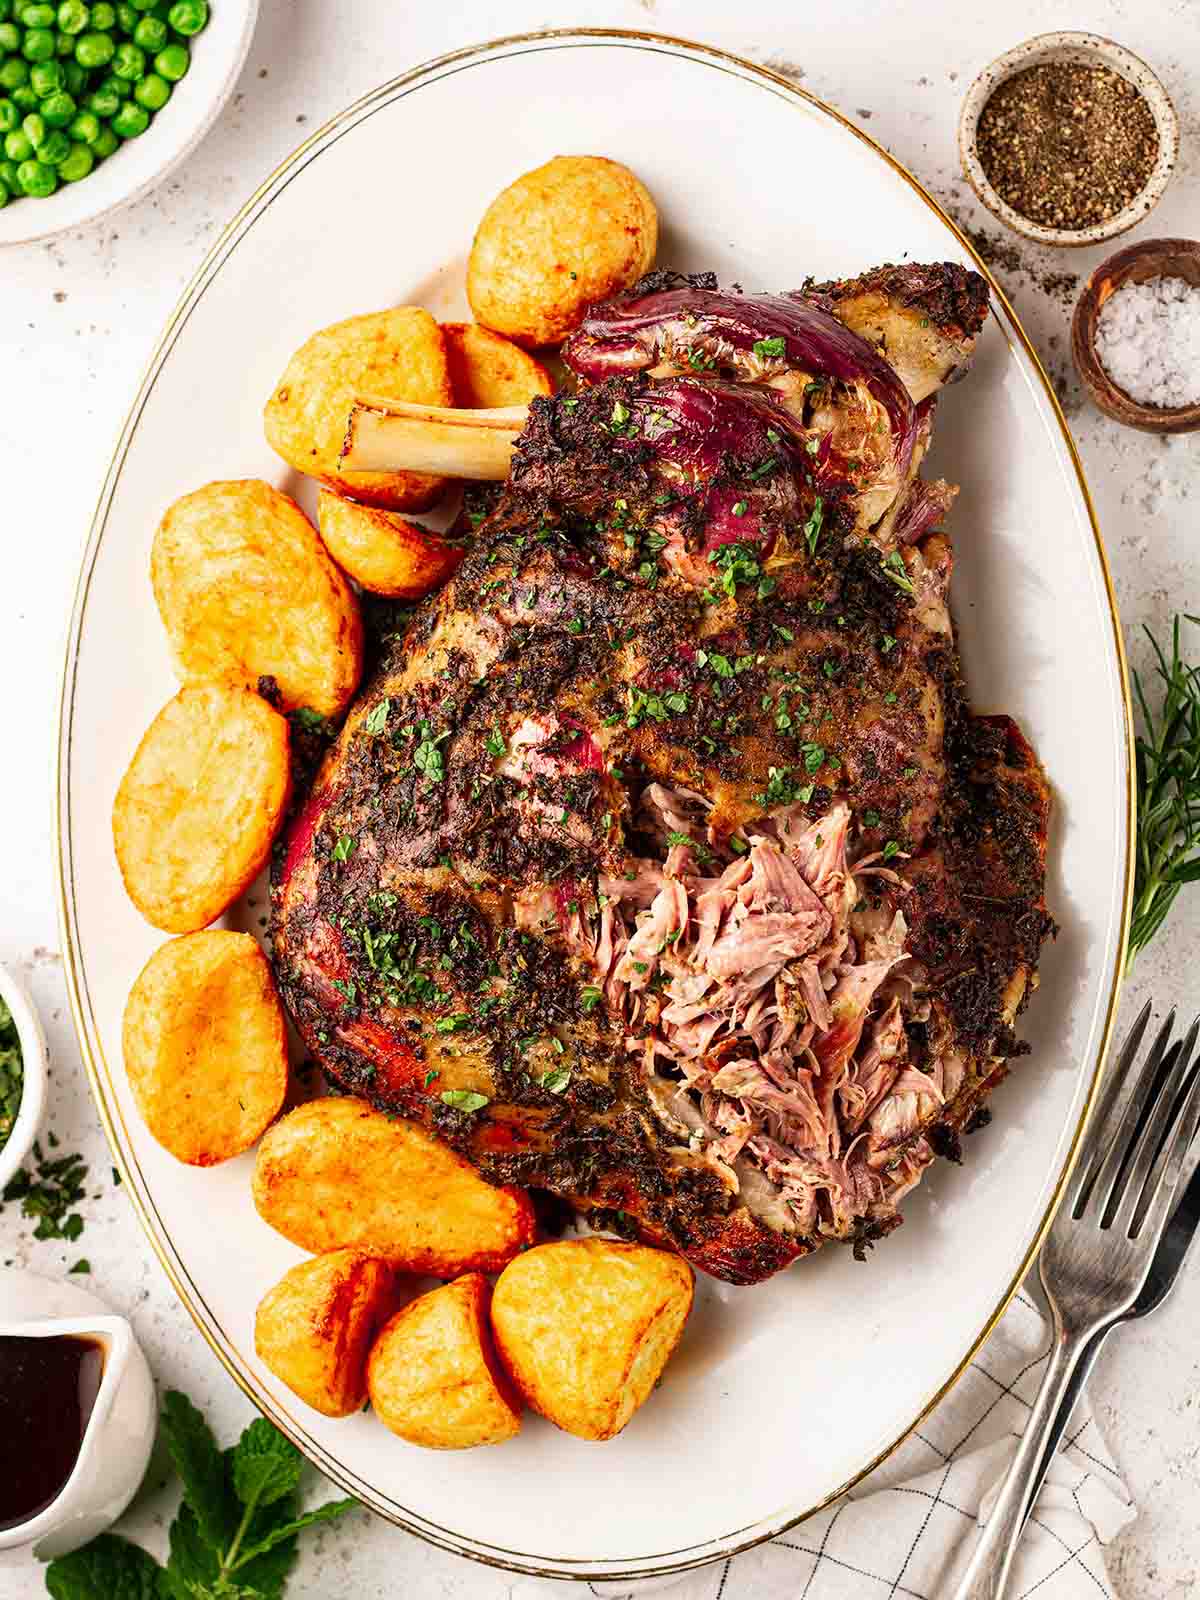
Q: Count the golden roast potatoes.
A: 11